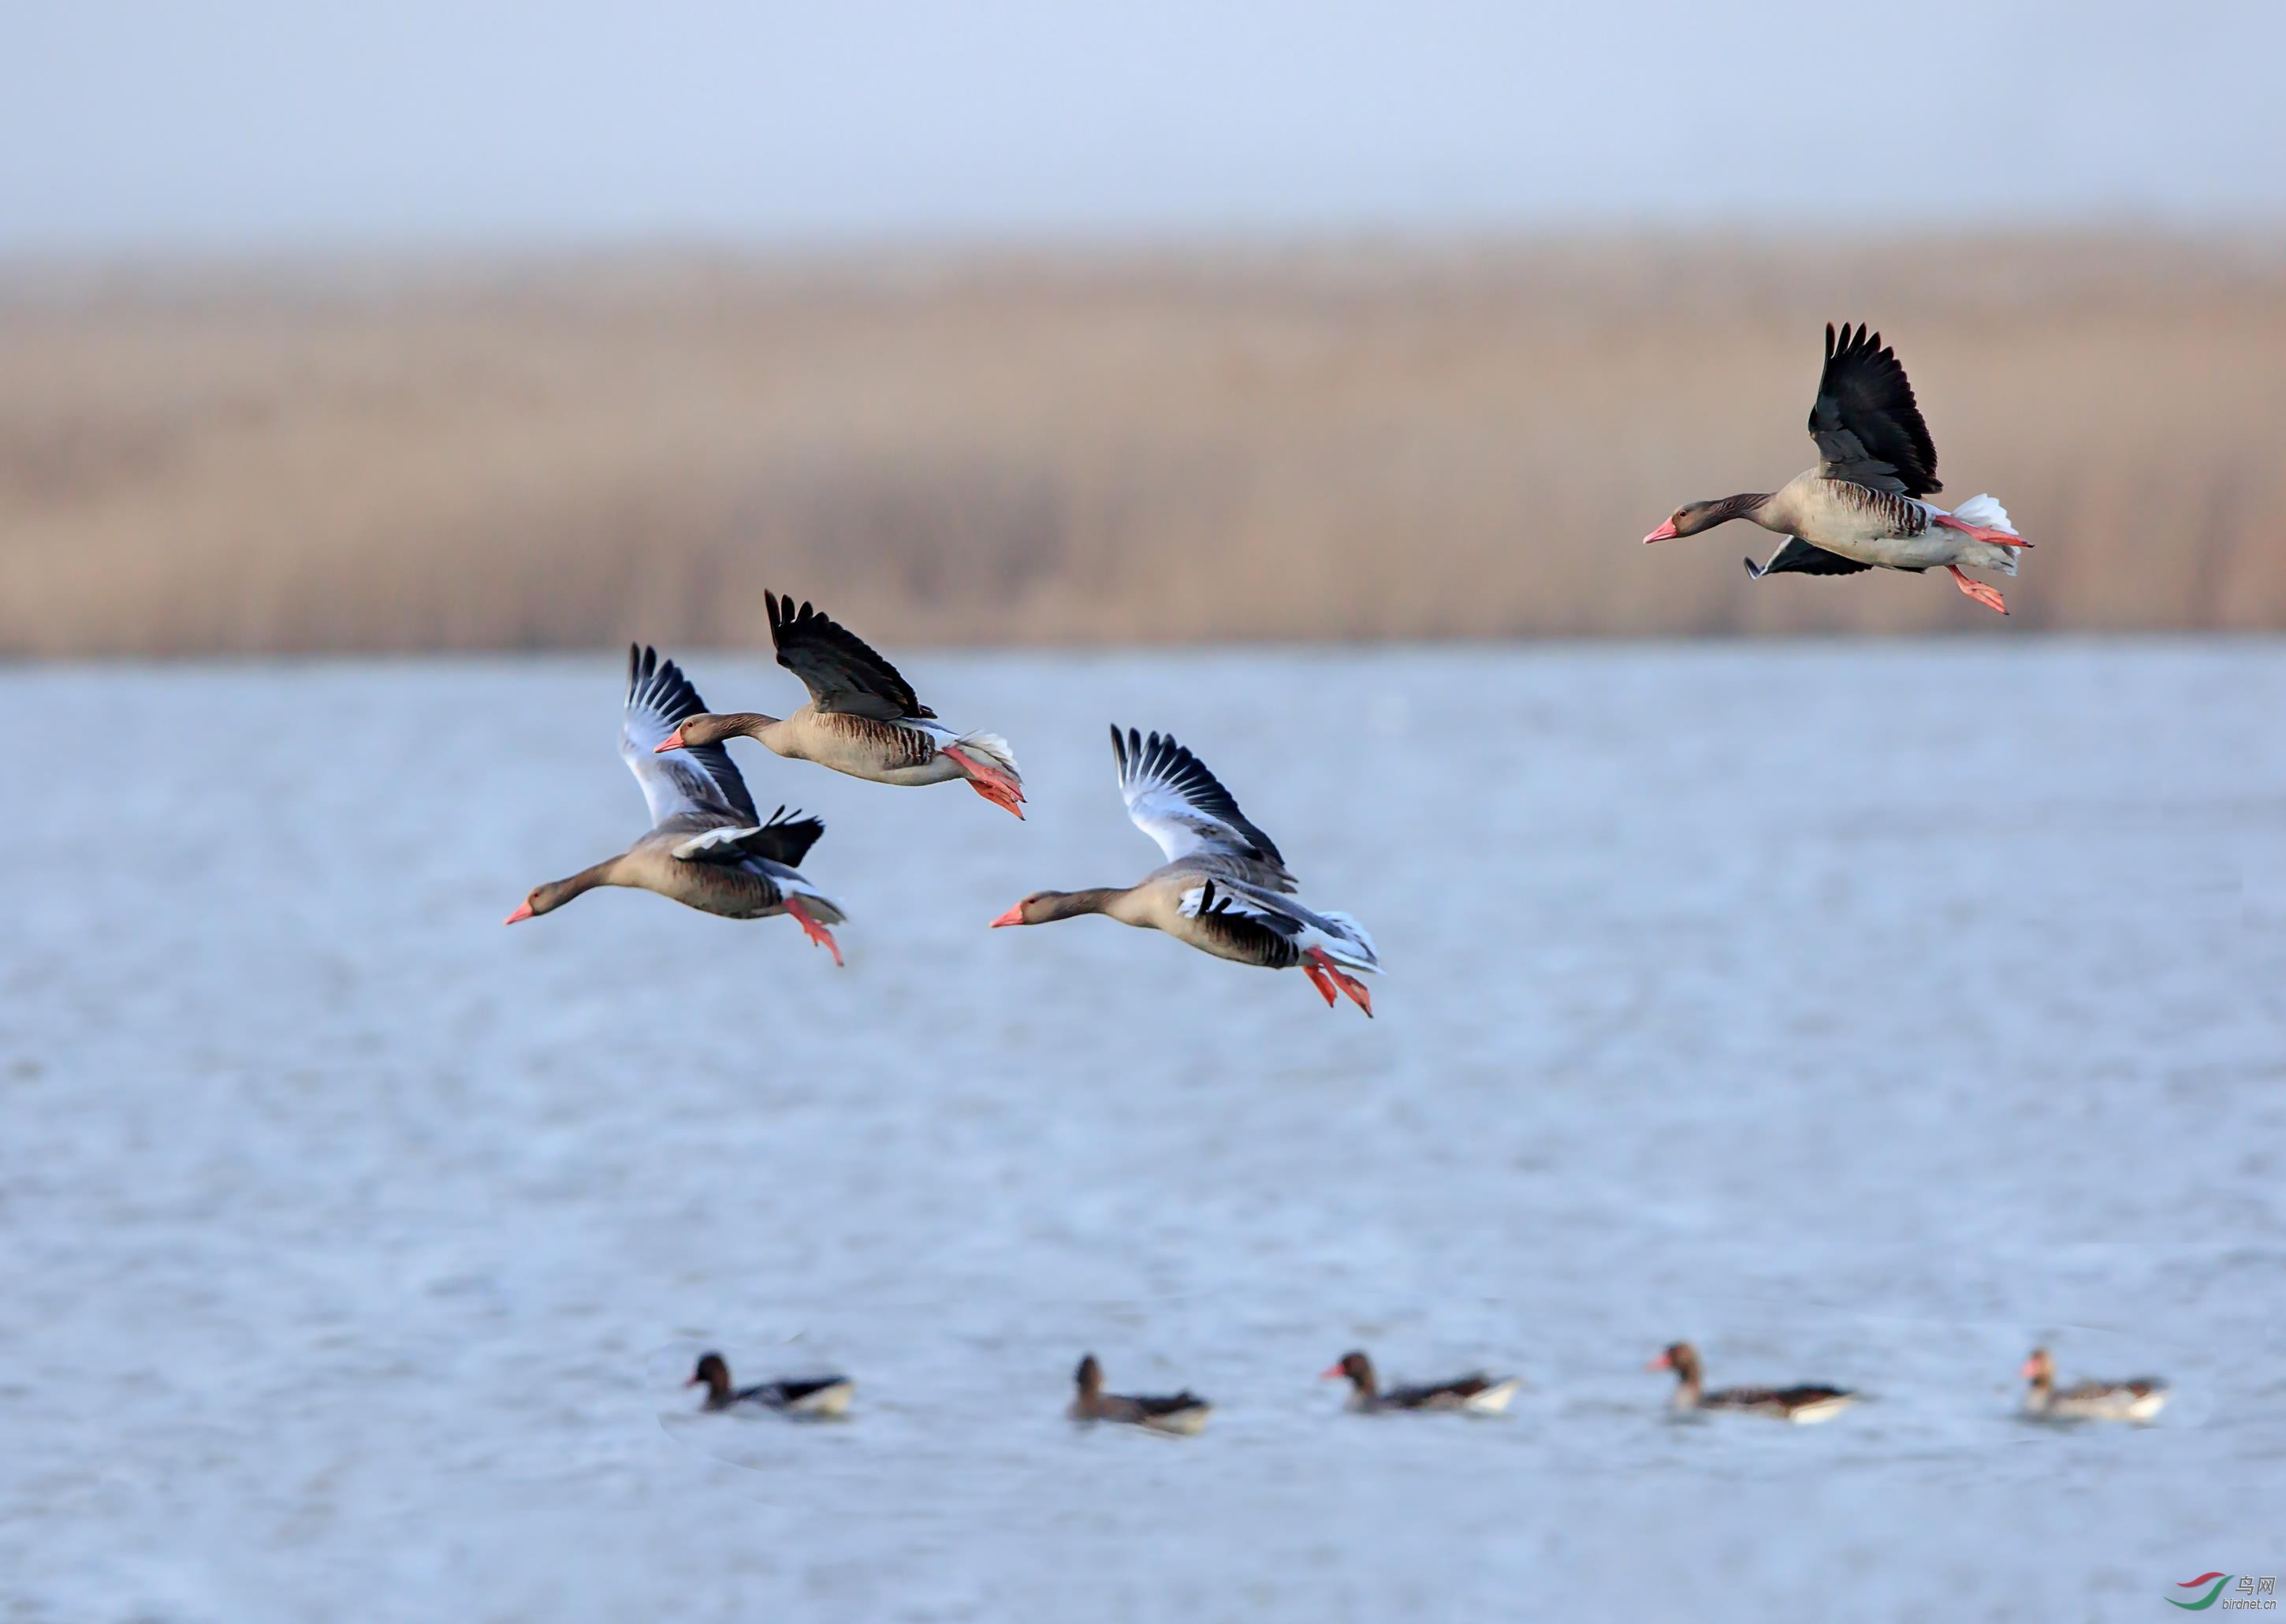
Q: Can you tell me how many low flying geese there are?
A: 4